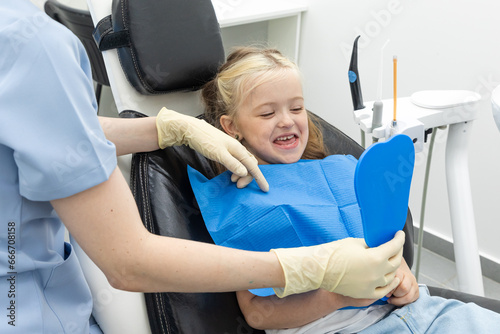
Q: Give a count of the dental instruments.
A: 3